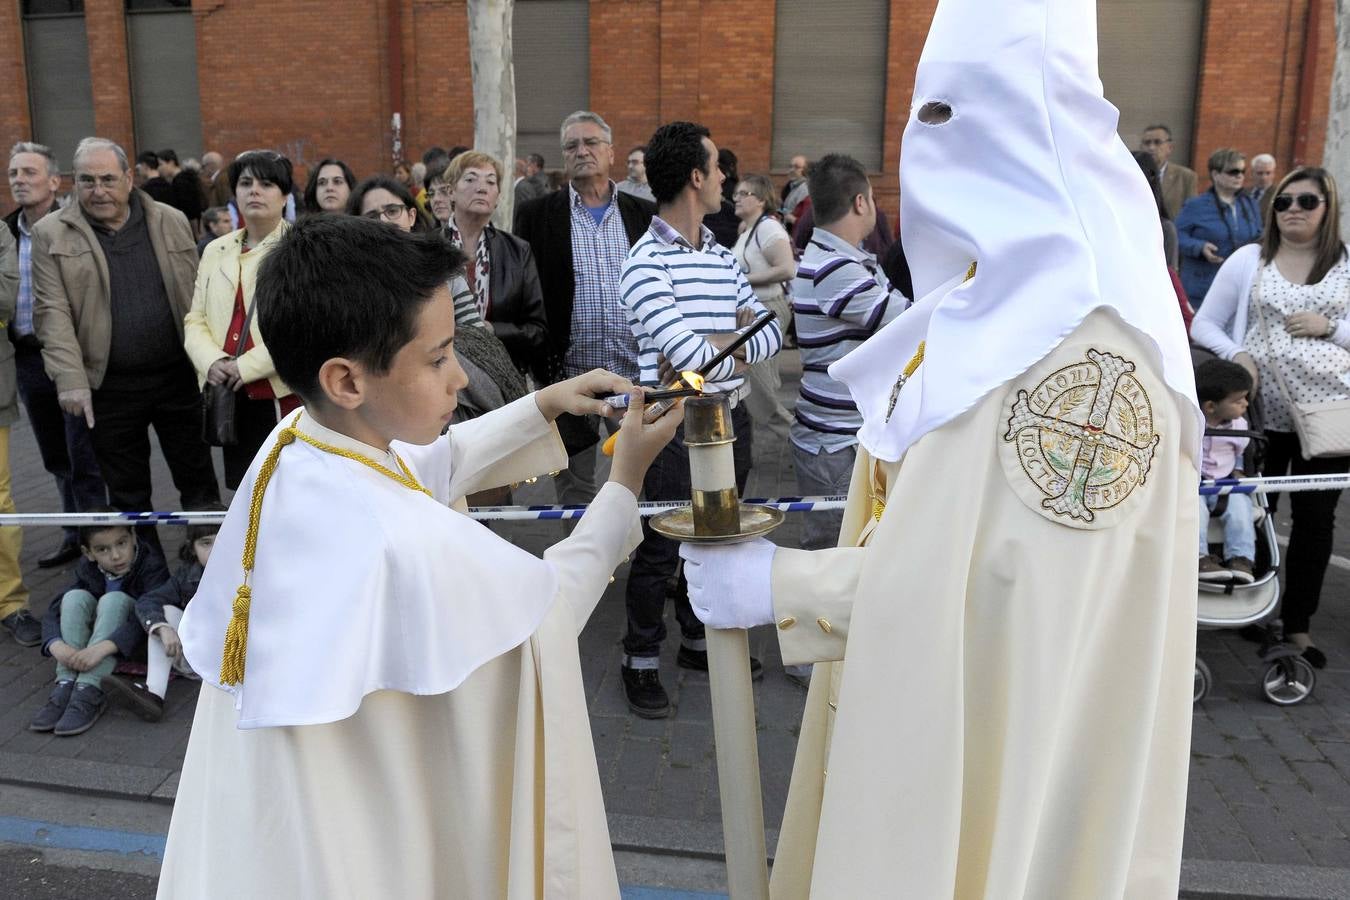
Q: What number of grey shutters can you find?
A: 5